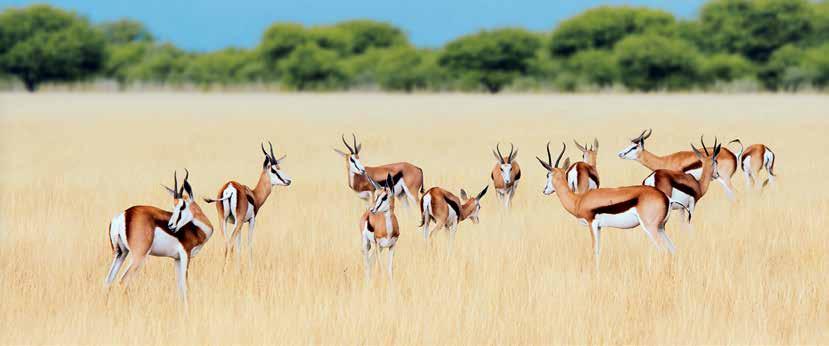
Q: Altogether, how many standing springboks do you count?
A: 11